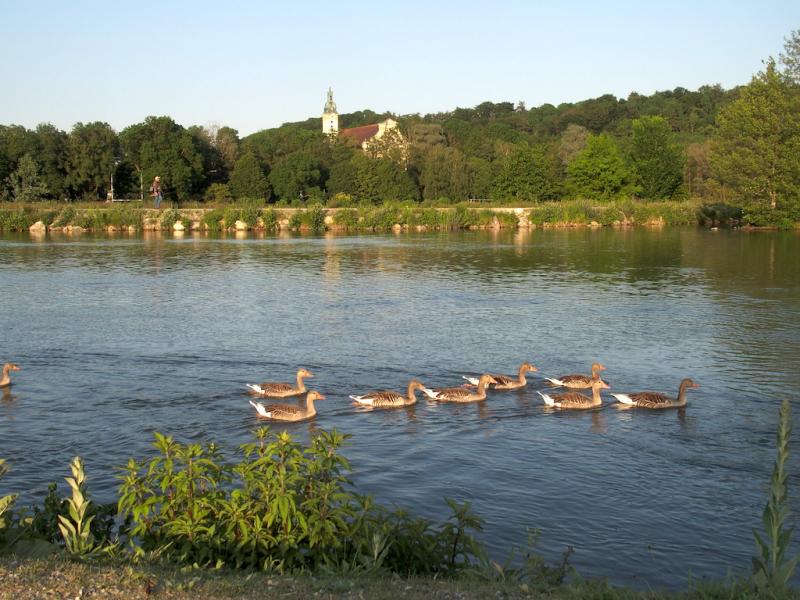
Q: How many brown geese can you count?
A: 9